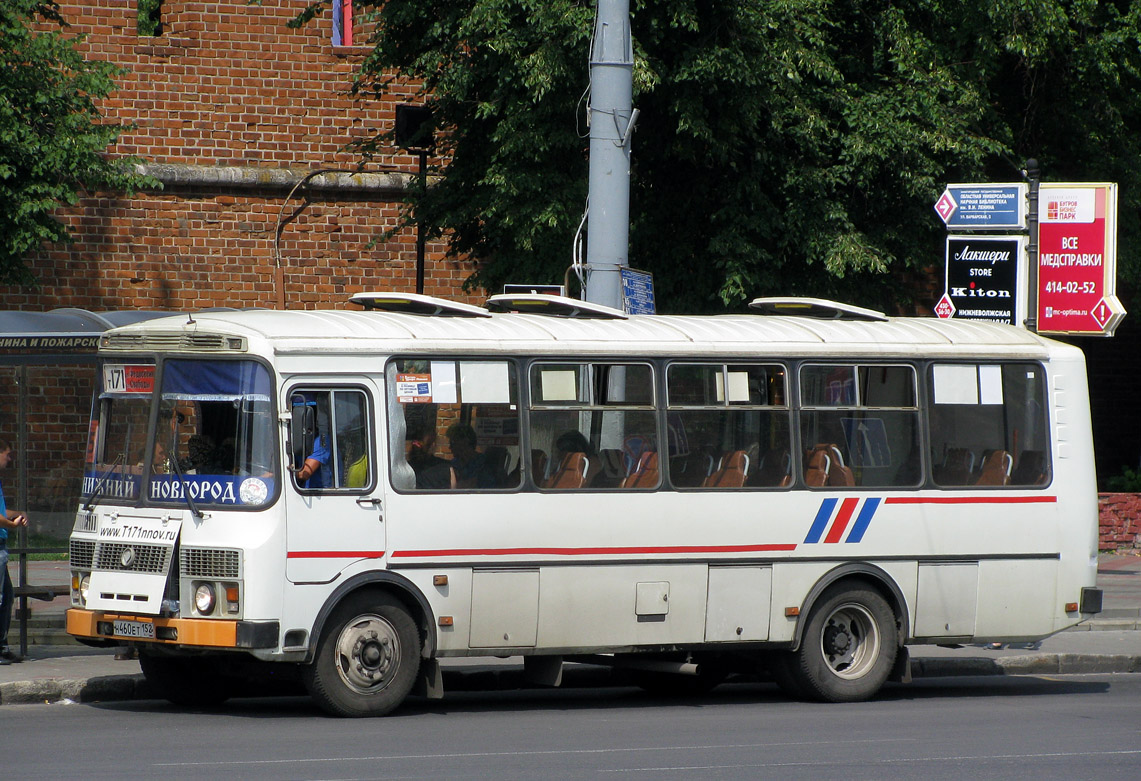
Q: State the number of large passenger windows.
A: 5